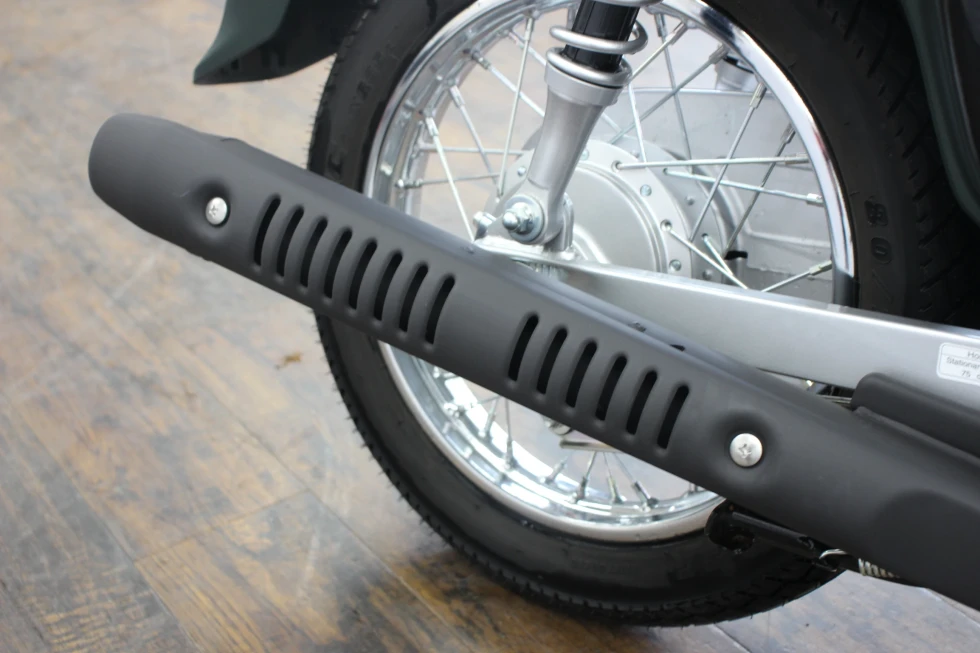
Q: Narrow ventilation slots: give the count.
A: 14